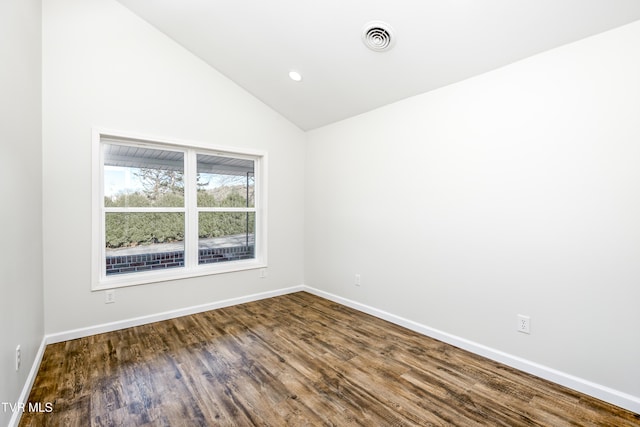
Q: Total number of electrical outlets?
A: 5